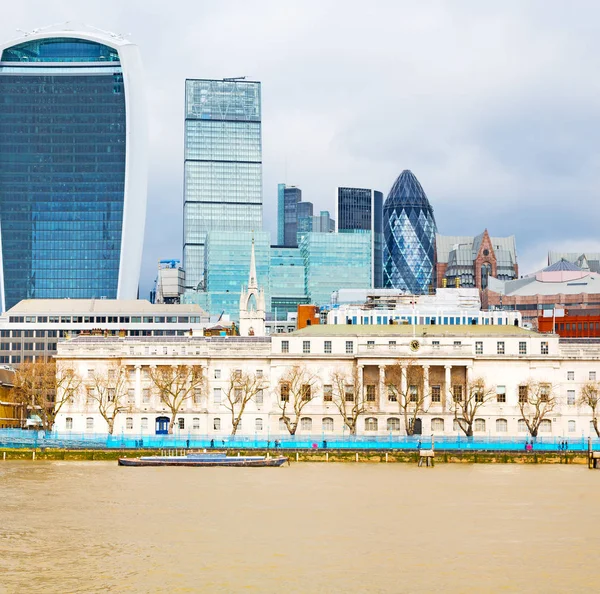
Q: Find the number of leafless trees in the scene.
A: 10